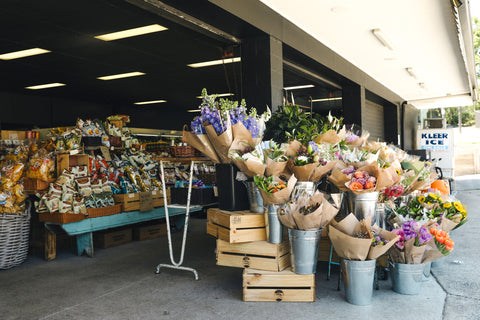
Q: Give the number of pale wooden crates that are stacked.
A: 3